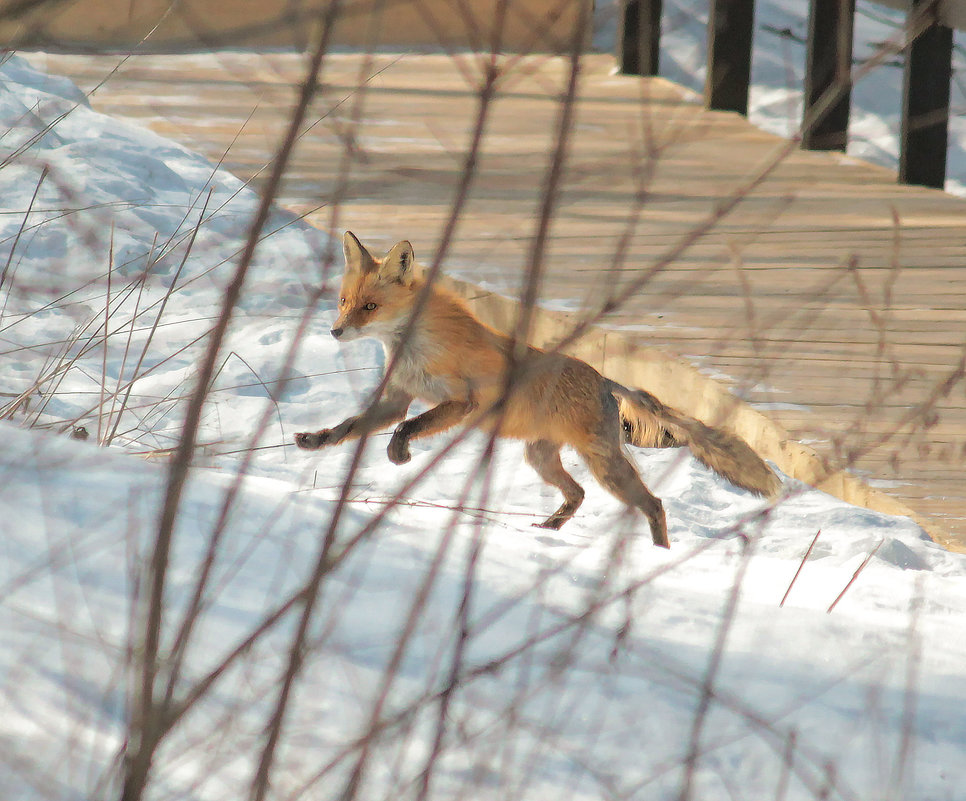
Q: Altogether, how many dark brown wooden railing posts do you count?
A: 4